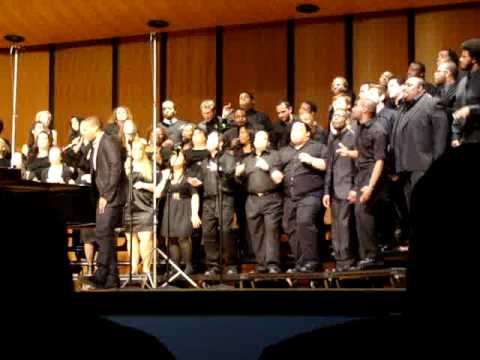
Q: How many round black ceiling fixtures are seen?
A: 3